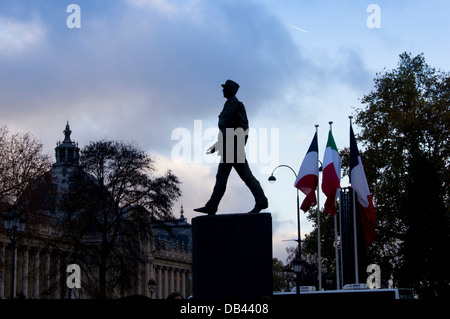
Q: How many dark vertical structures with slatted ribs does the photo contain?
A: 1